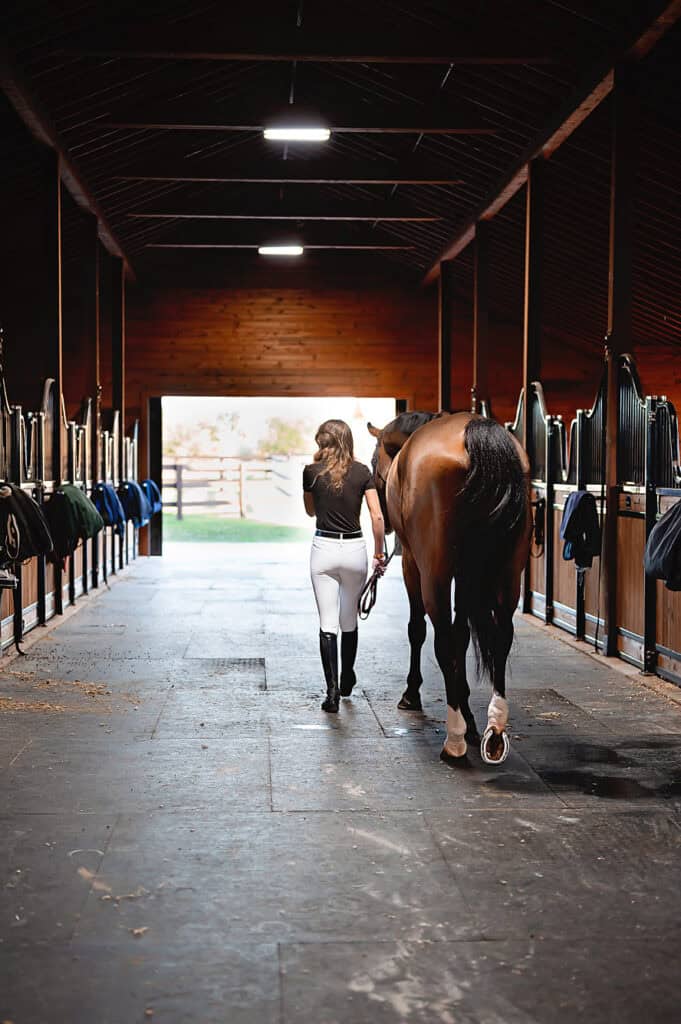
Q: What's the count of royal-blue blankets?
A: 3